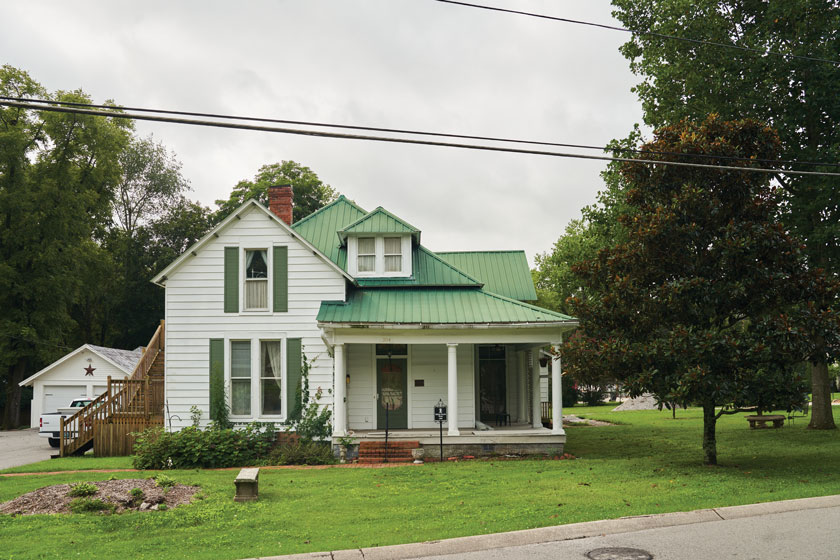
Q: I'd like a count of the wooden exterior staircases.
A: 1